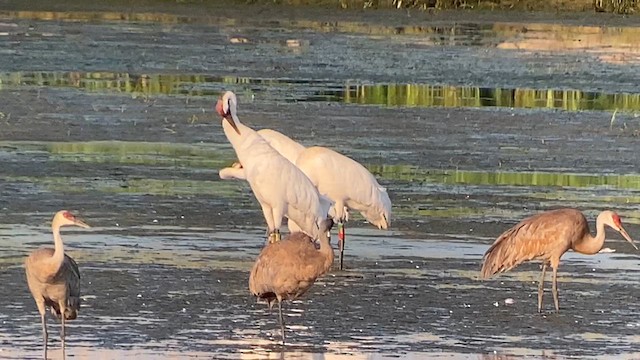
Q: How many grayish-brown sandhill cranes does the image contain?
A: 3